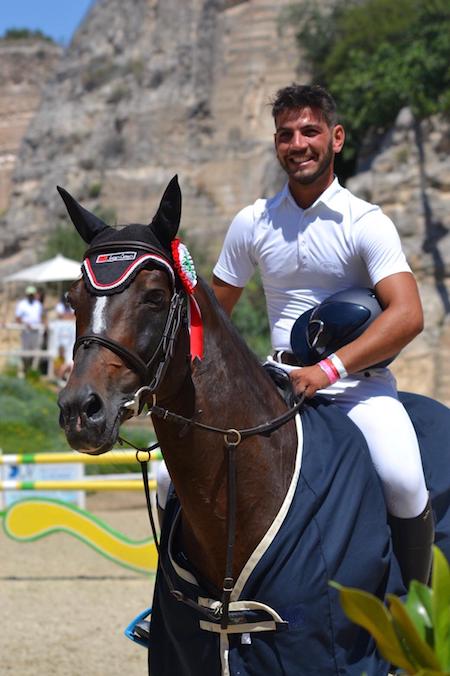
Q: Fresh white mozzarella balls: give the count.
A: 0